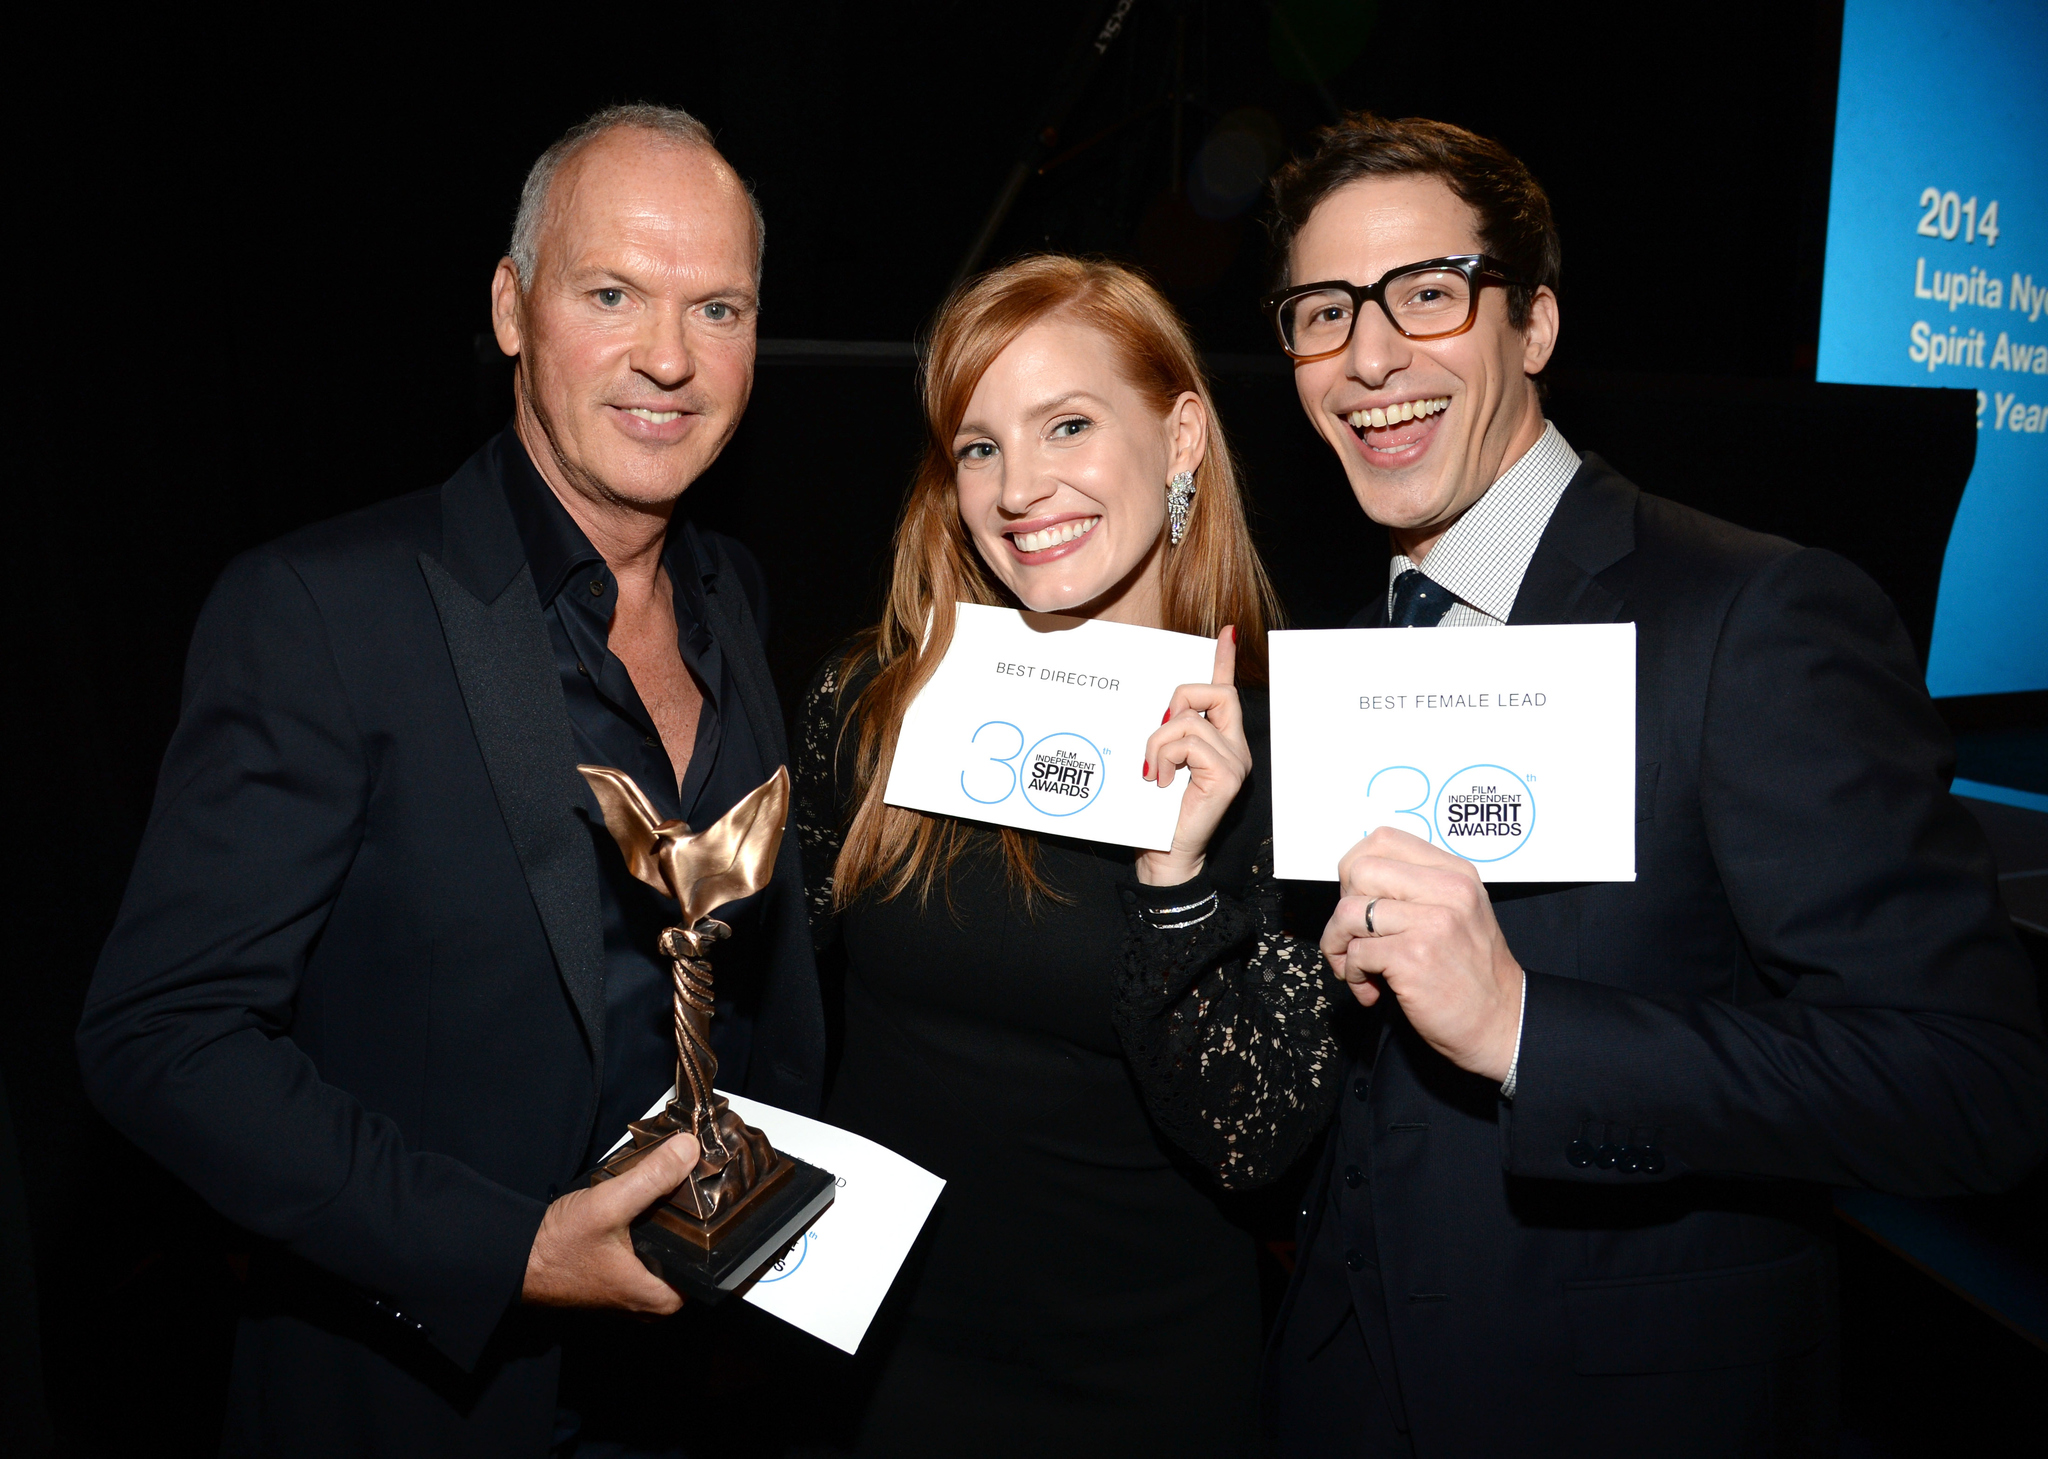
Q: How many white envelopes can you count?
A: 3